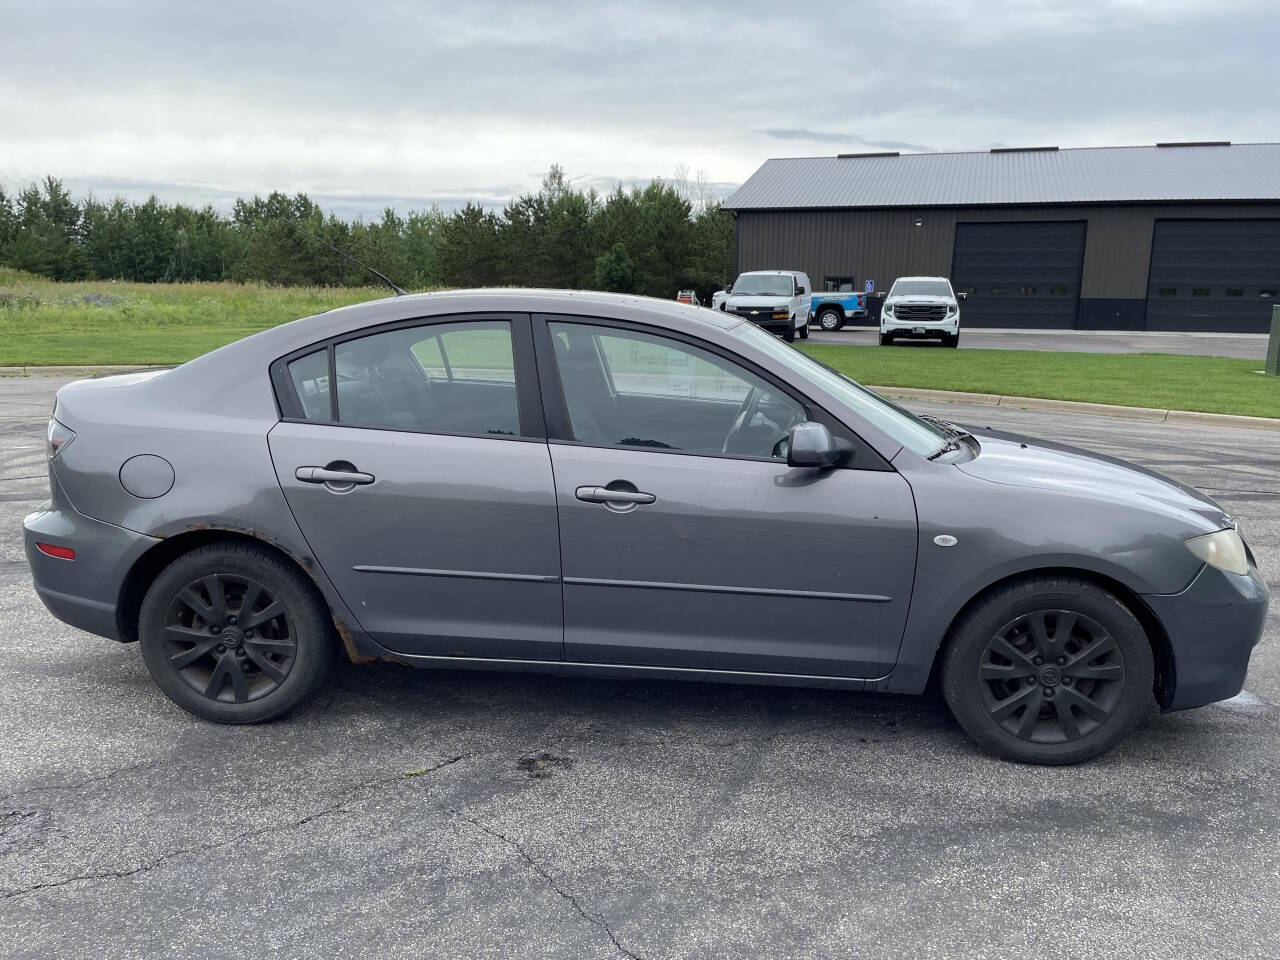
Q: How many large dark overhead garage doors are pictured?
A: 2